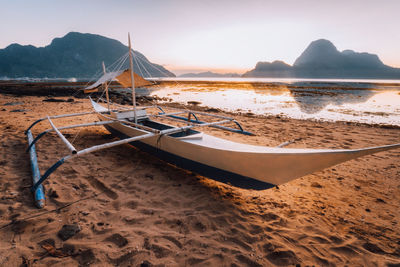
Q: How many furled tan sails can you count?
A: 1